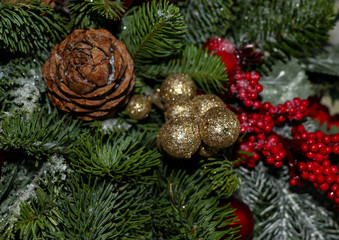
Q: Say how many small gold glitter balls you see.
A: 6